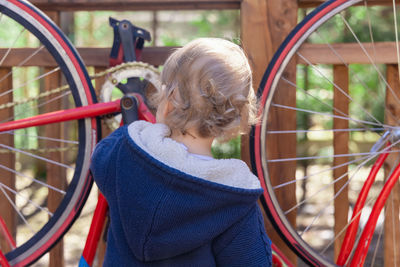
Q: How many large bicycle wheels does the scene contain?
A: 2